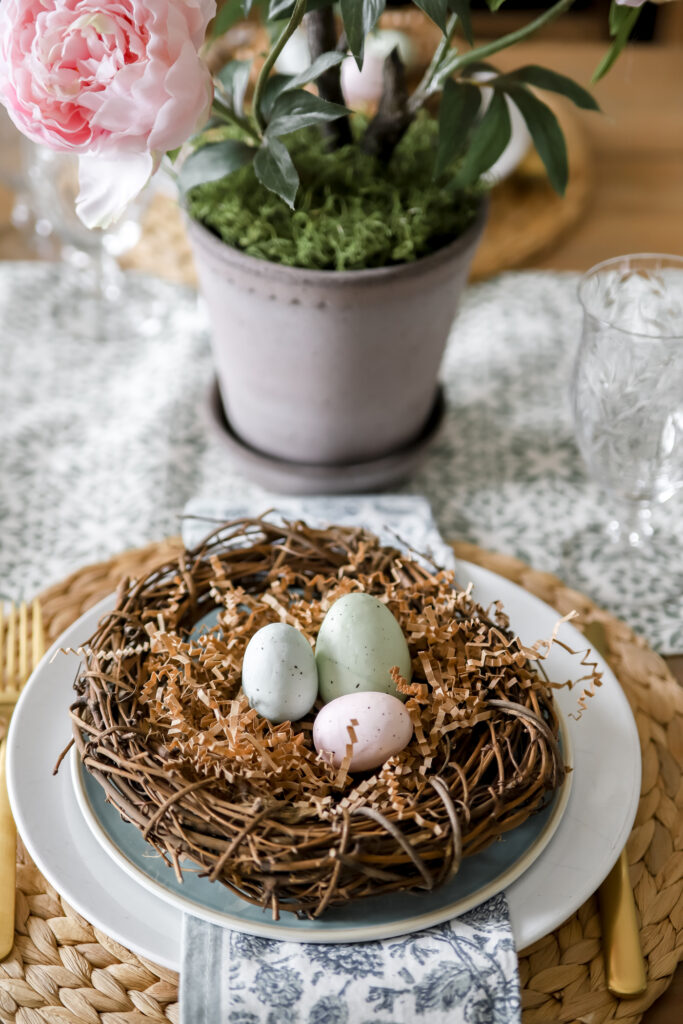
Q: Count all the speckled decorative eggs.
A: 3